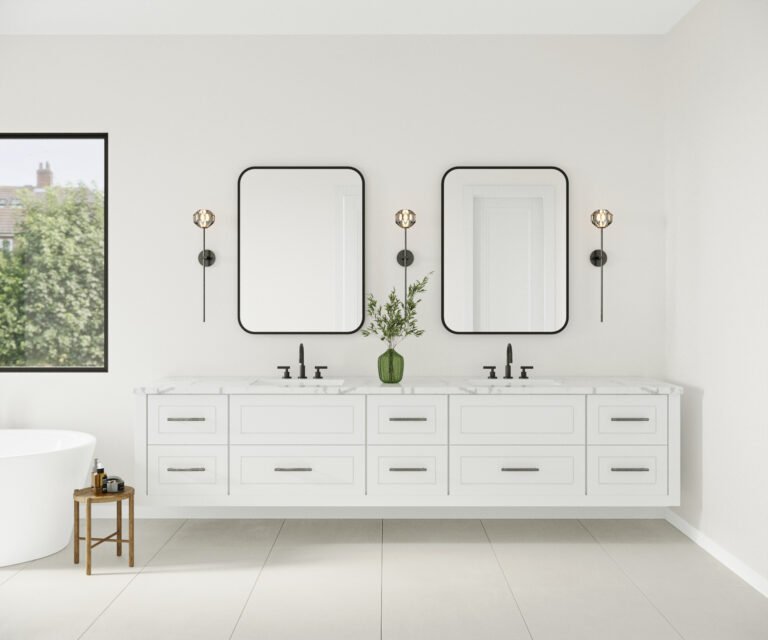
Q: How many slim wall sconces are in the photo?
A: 3